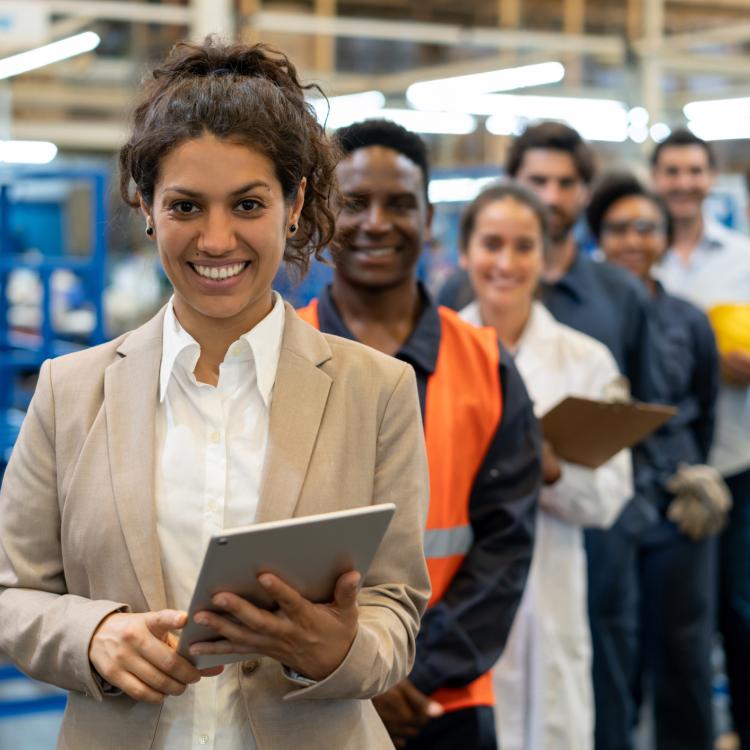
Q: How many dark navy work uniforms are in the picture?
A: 3